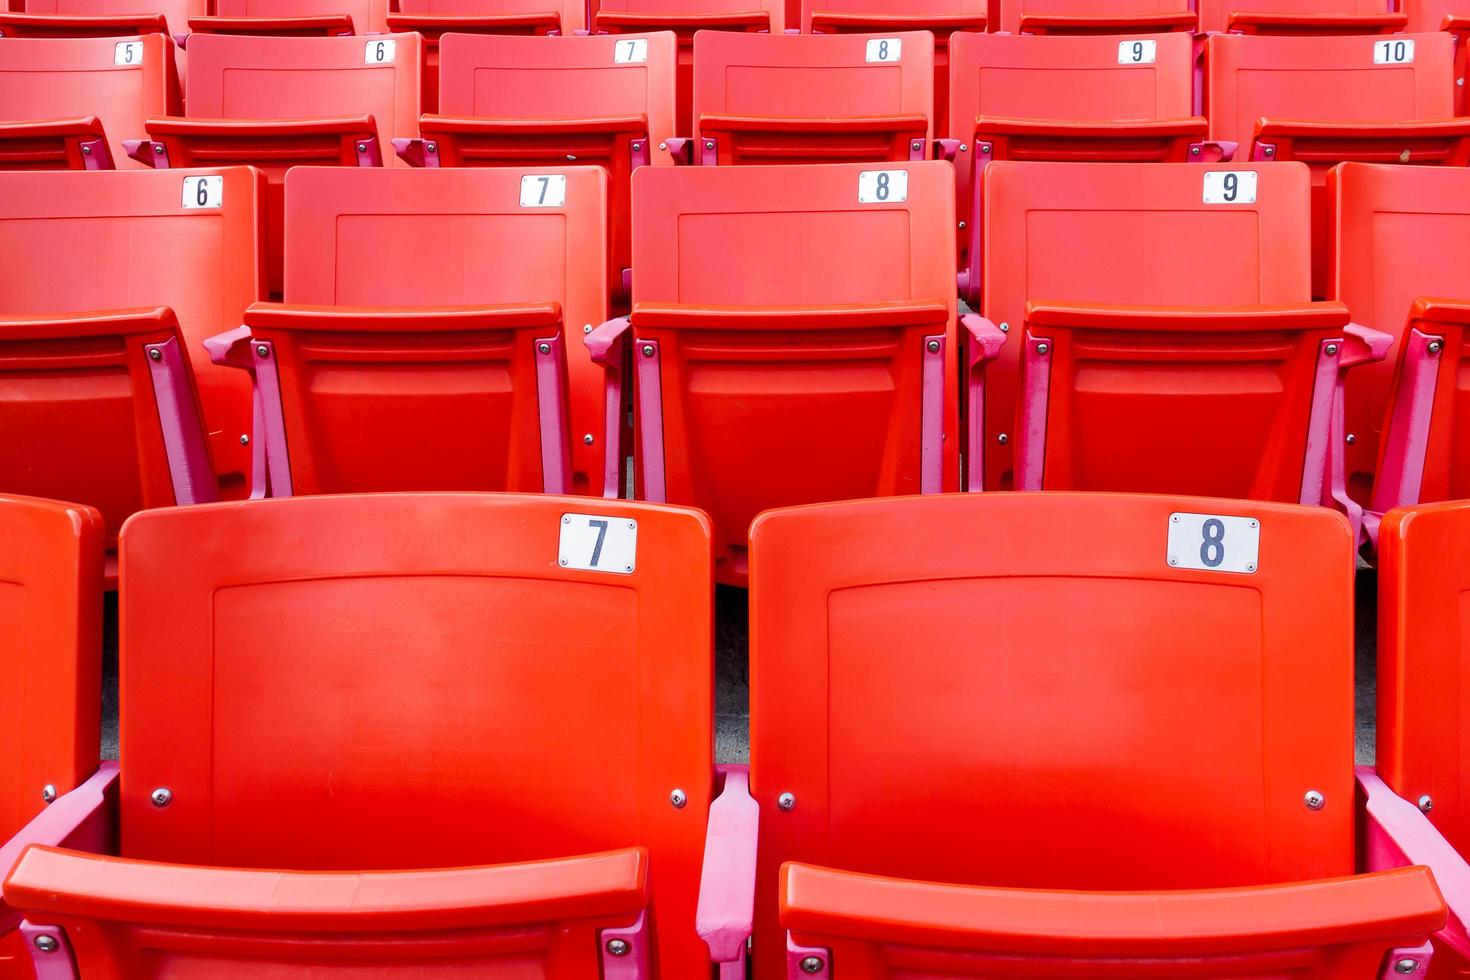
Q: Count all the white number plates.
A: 12